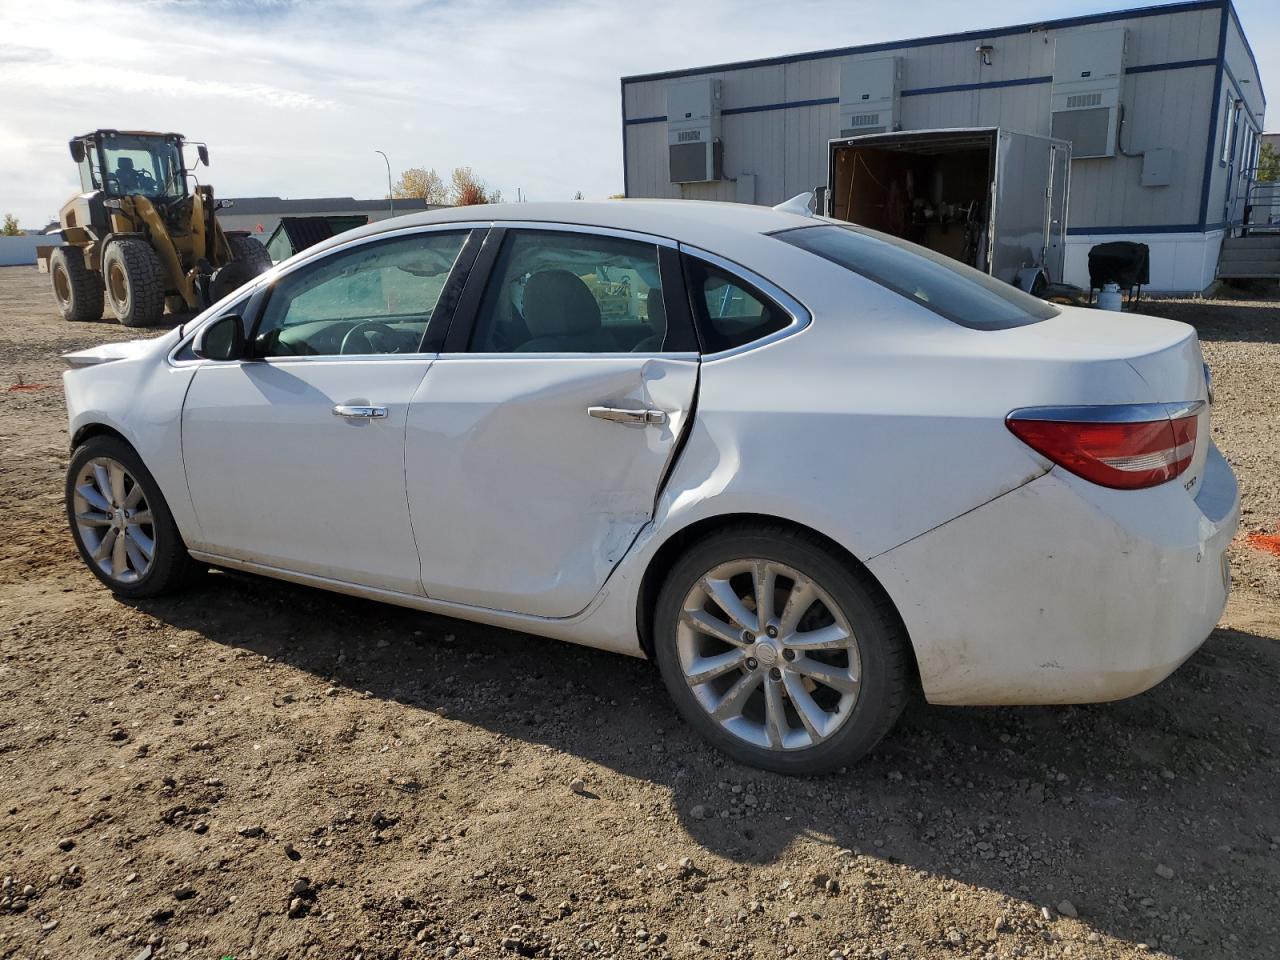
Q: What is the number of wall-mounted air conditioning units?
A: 3